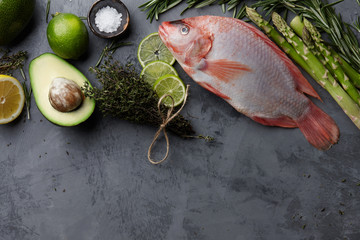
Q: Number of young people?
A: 0